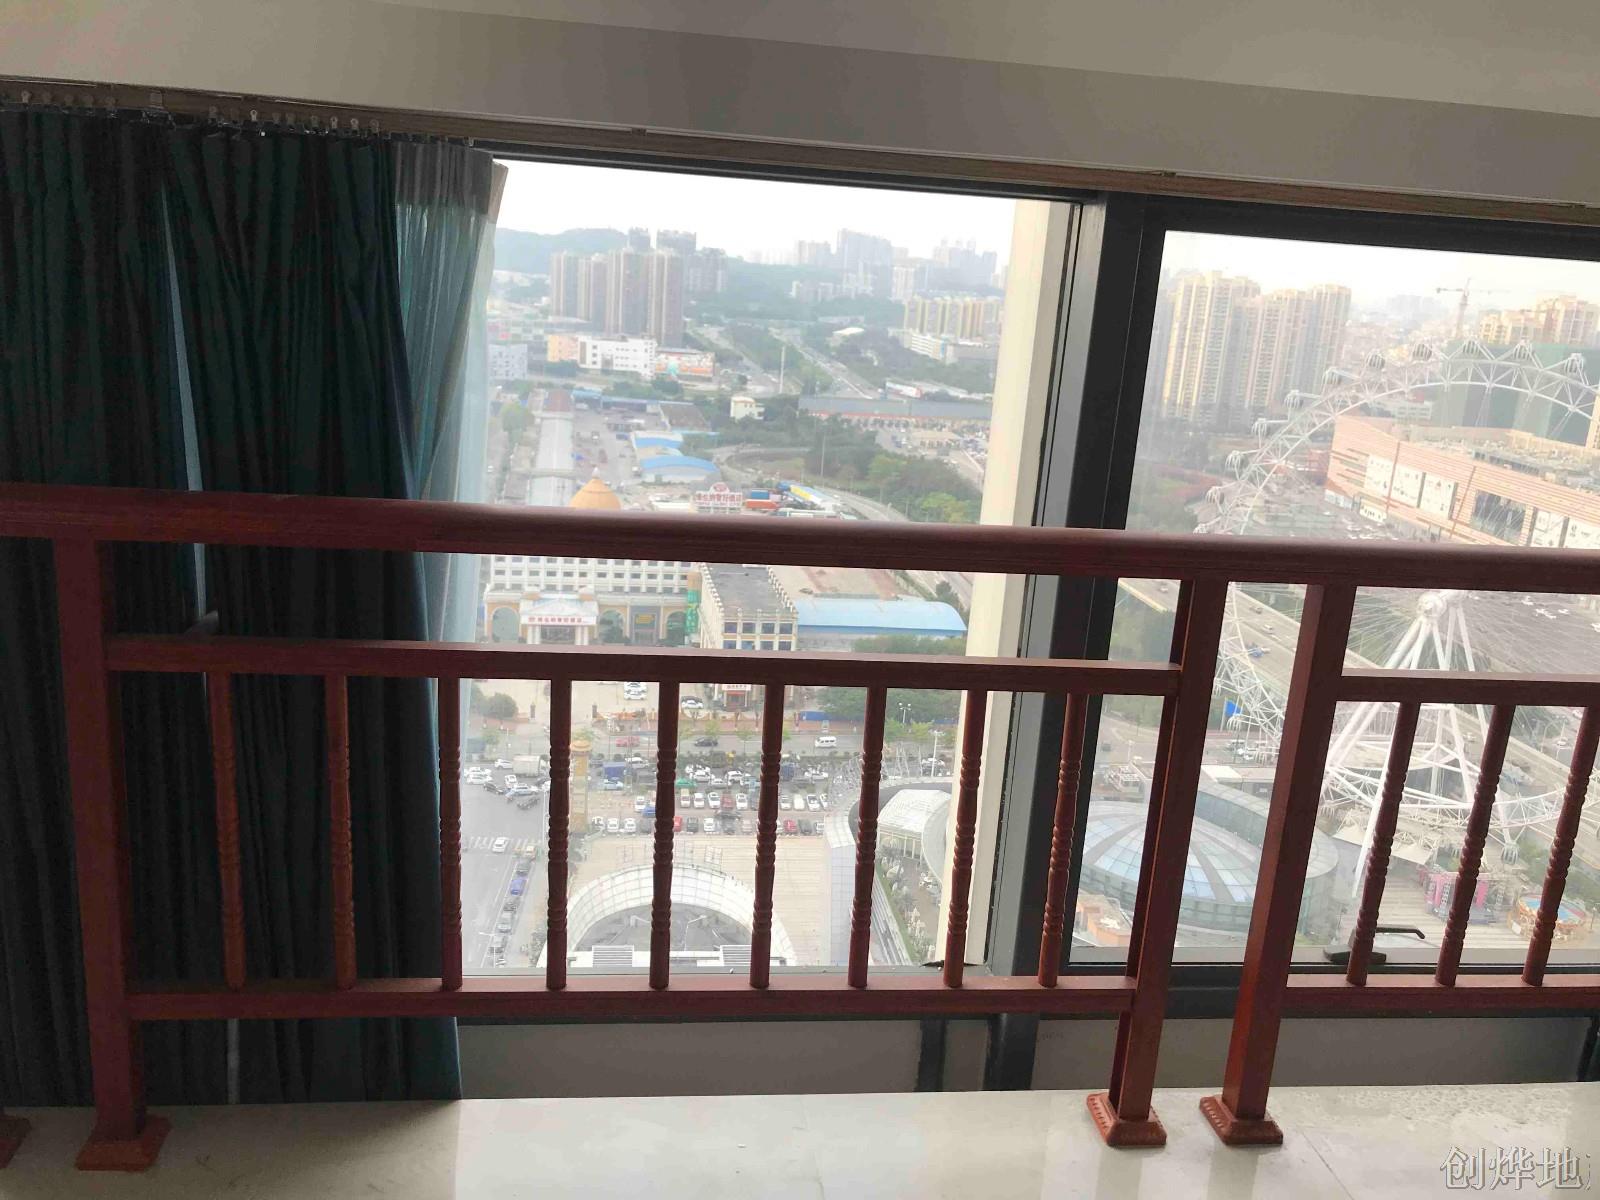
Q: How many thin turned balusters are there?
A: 12